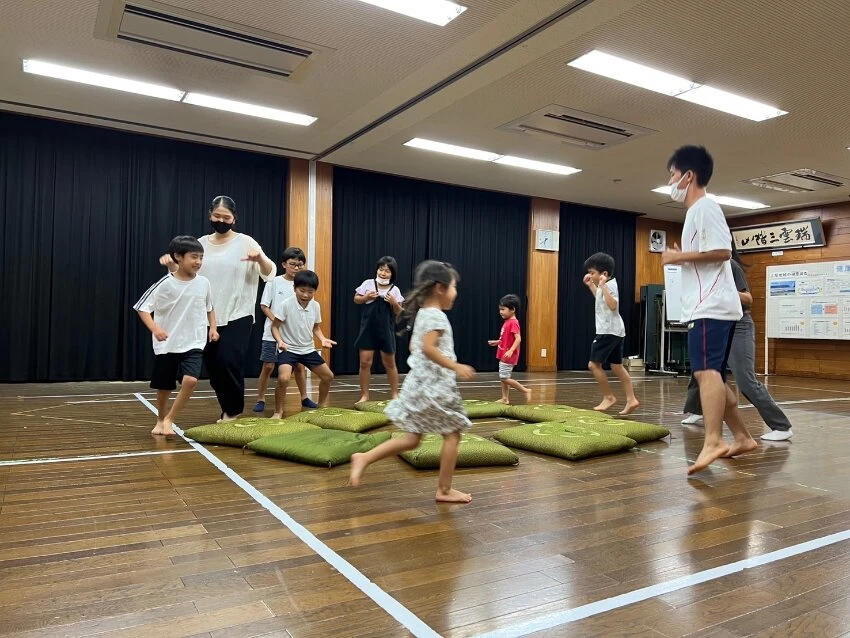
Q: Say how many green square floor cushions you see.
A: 9